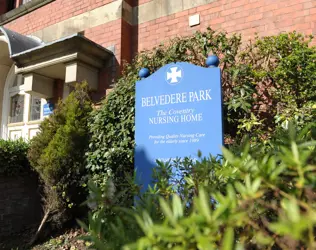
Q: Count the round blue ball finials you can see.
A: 2